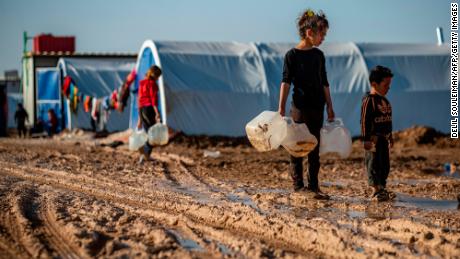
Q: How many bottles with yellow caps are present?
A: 0